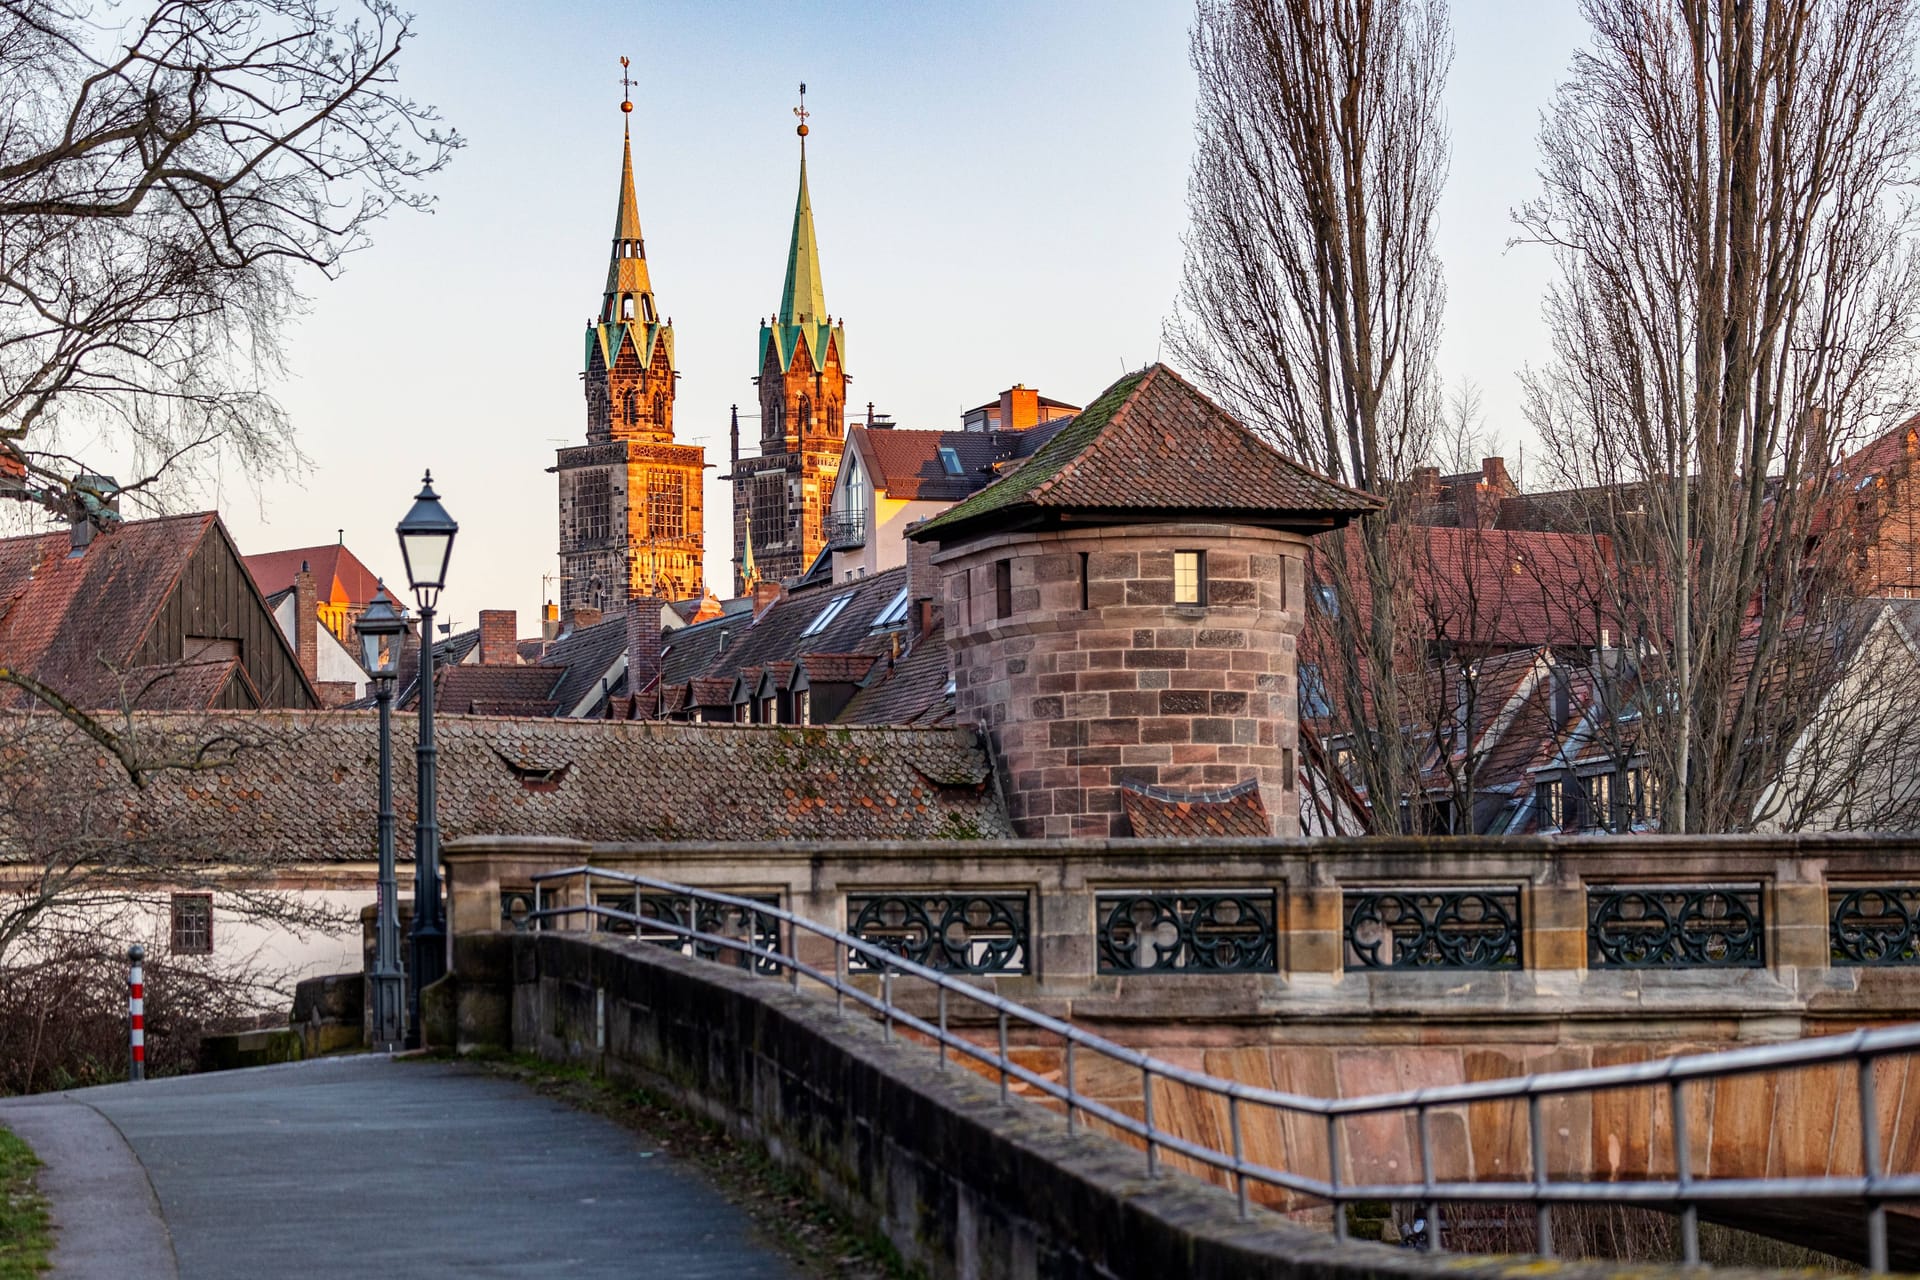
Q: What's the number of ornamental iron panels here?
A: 7